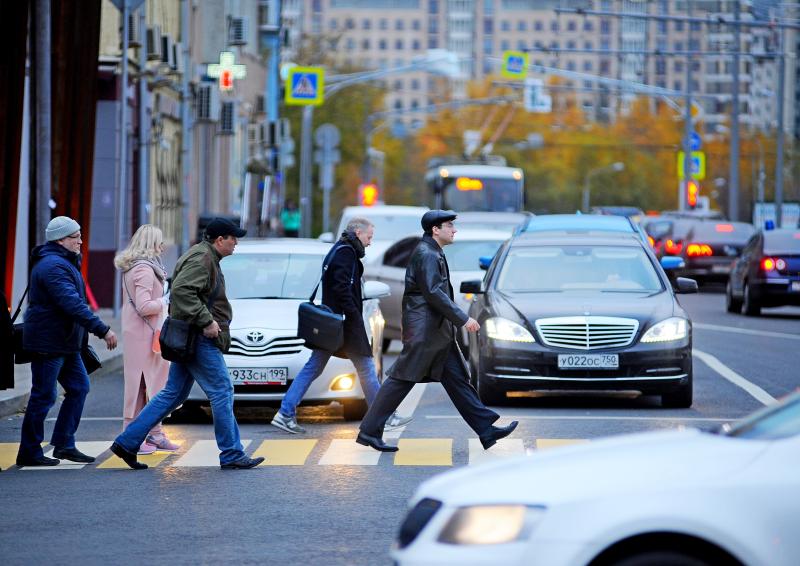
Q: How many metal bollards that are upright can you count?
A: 0